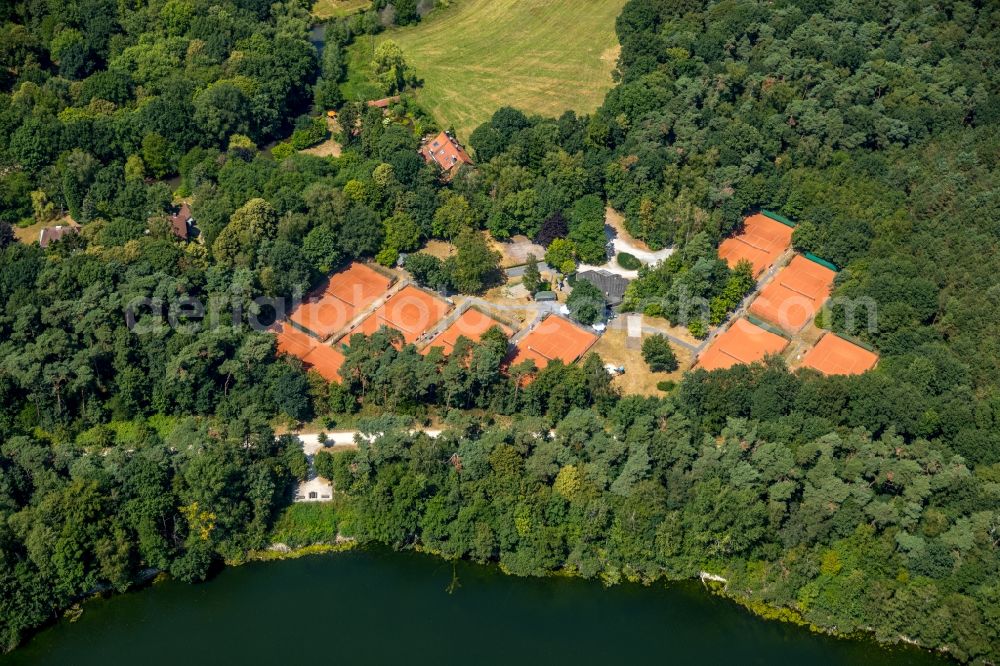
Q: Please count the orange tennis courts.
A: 9